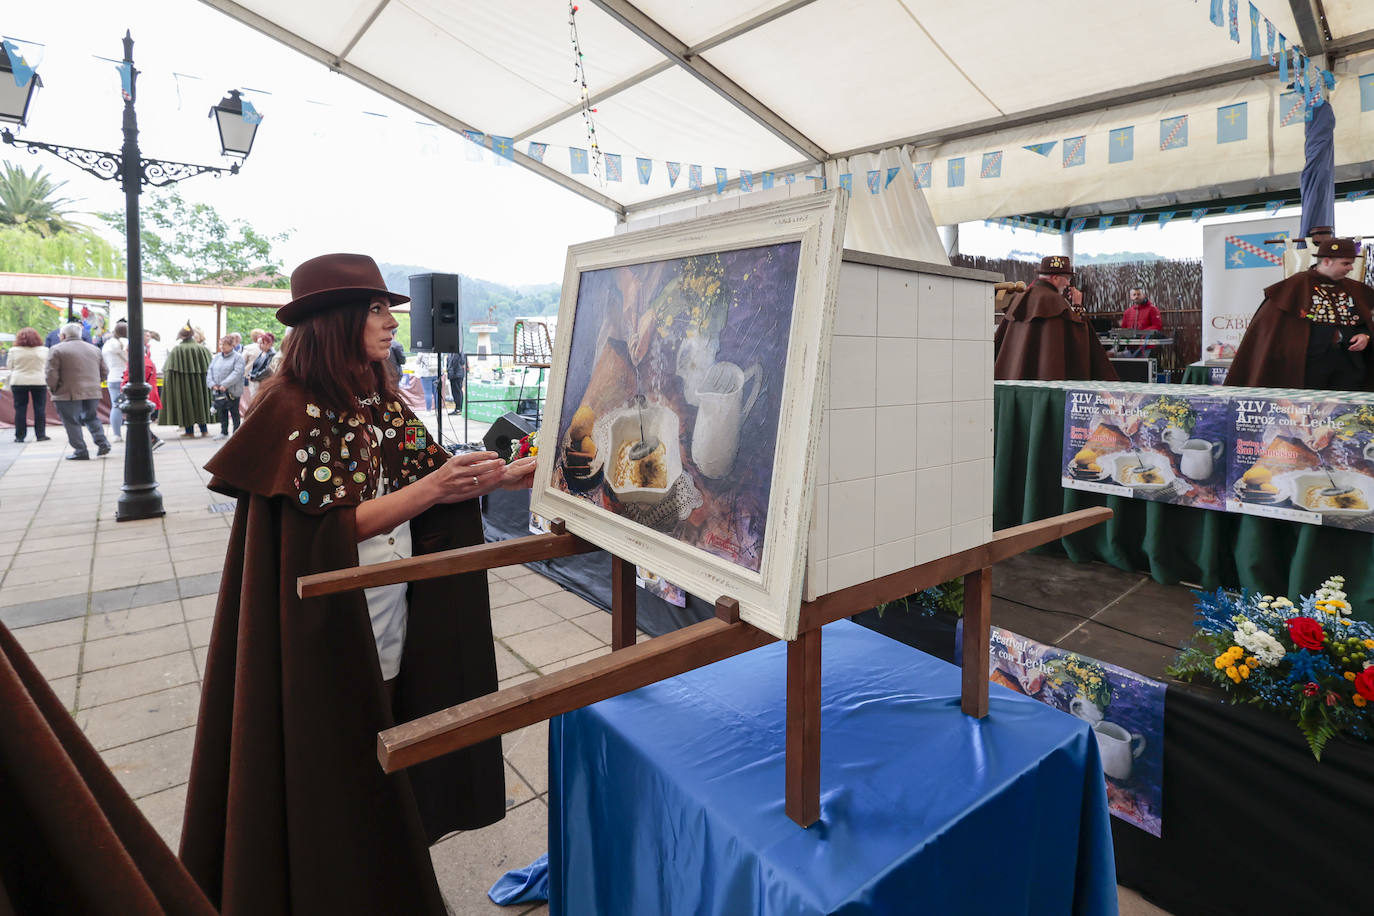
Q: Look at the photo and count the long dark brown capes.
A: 4